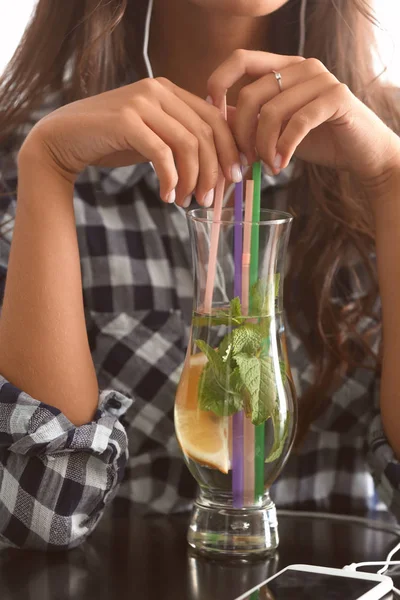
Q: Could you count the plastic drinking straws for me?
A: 4